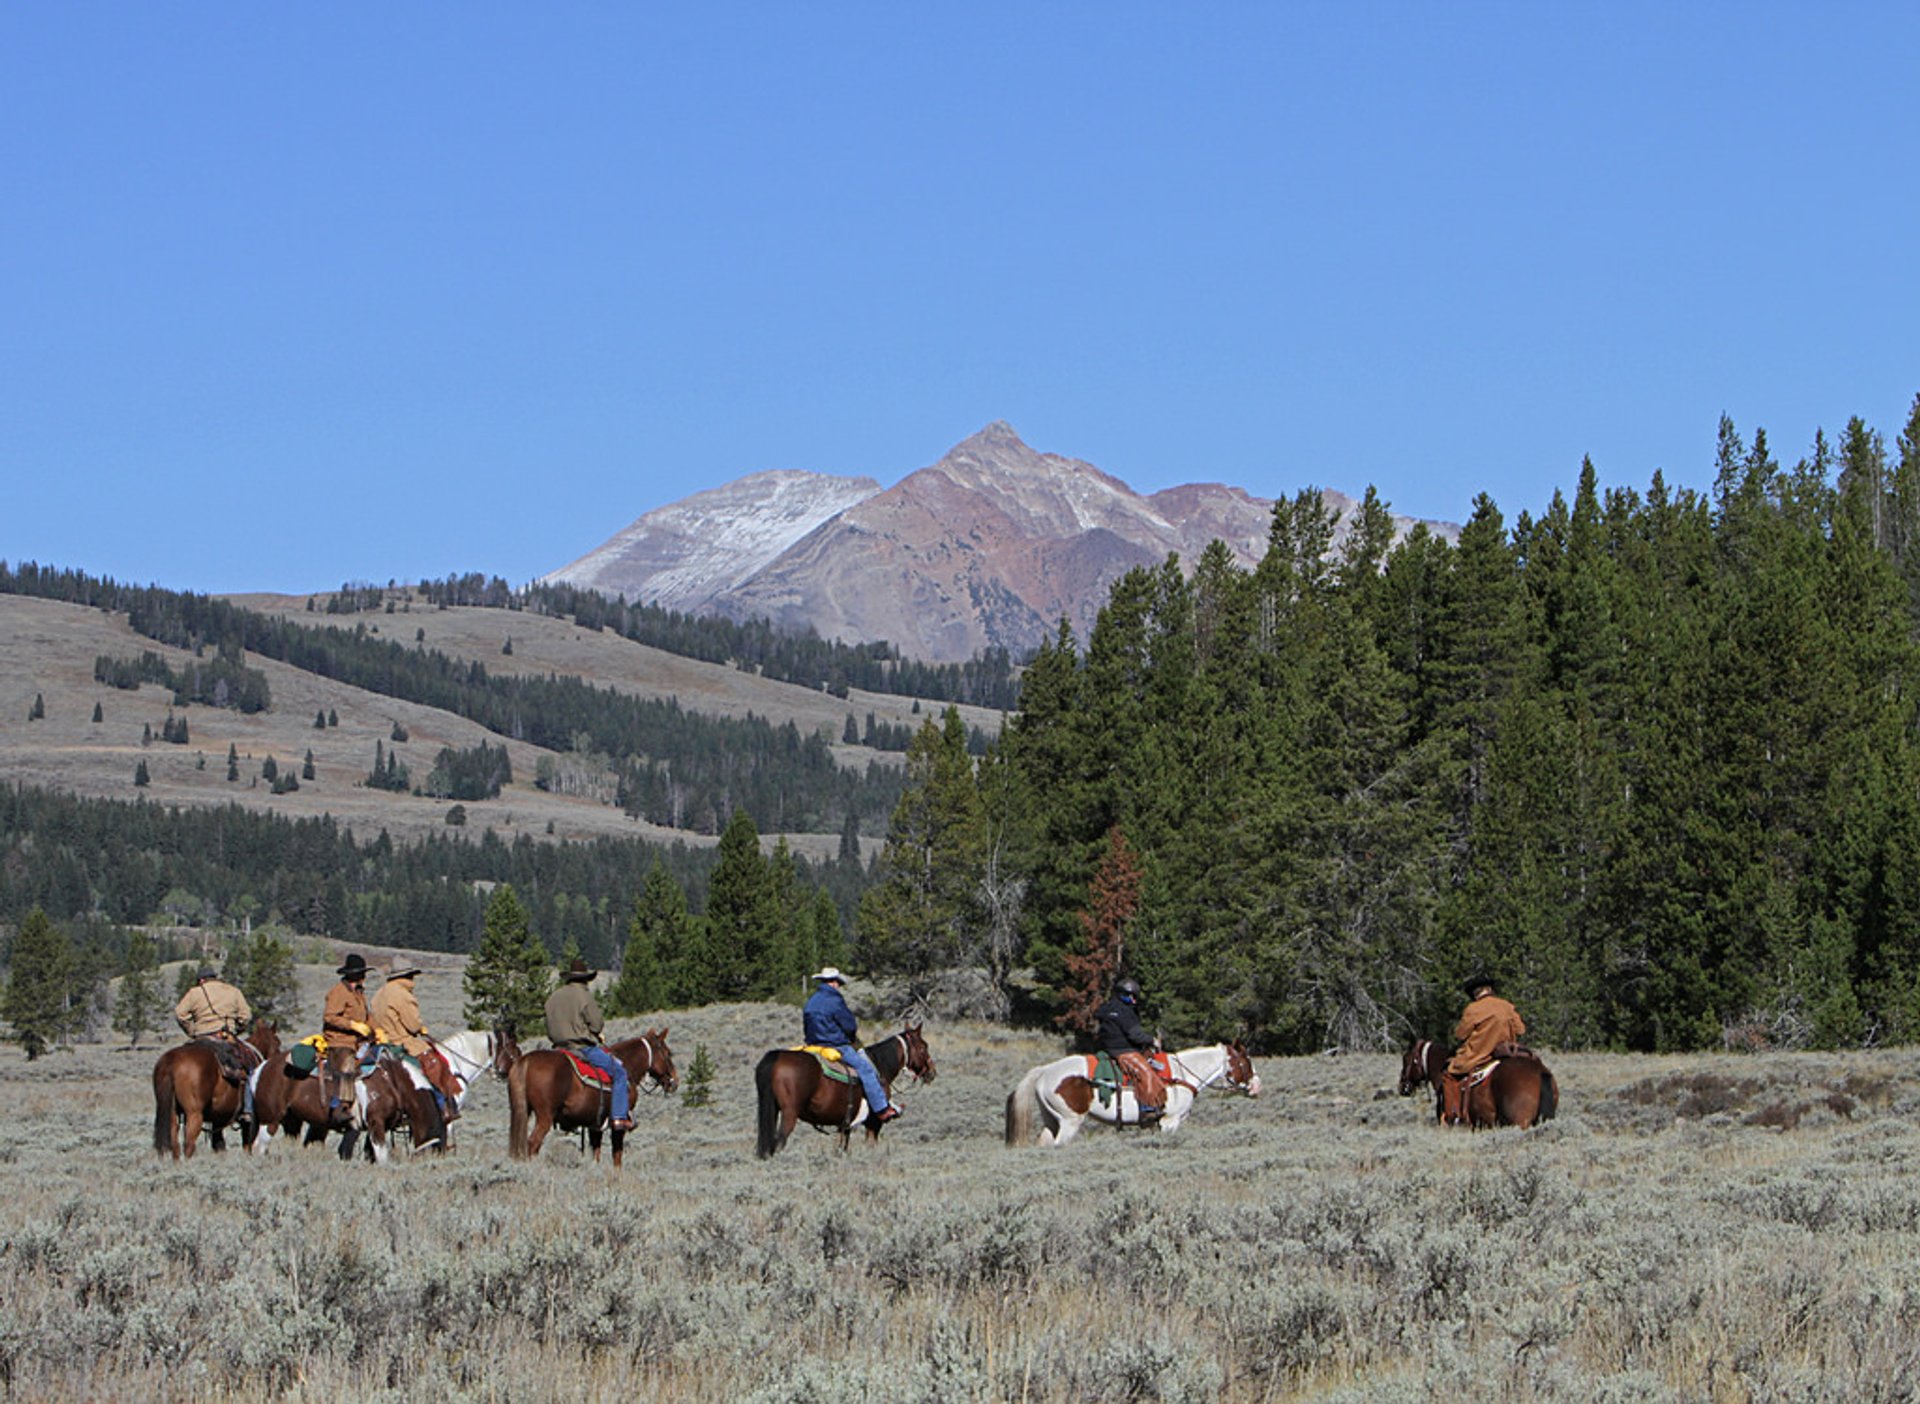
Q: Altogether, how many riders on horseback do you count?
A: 7